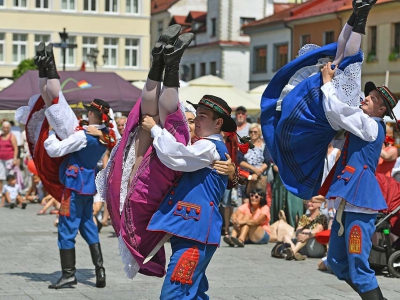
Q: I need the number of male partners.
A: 3